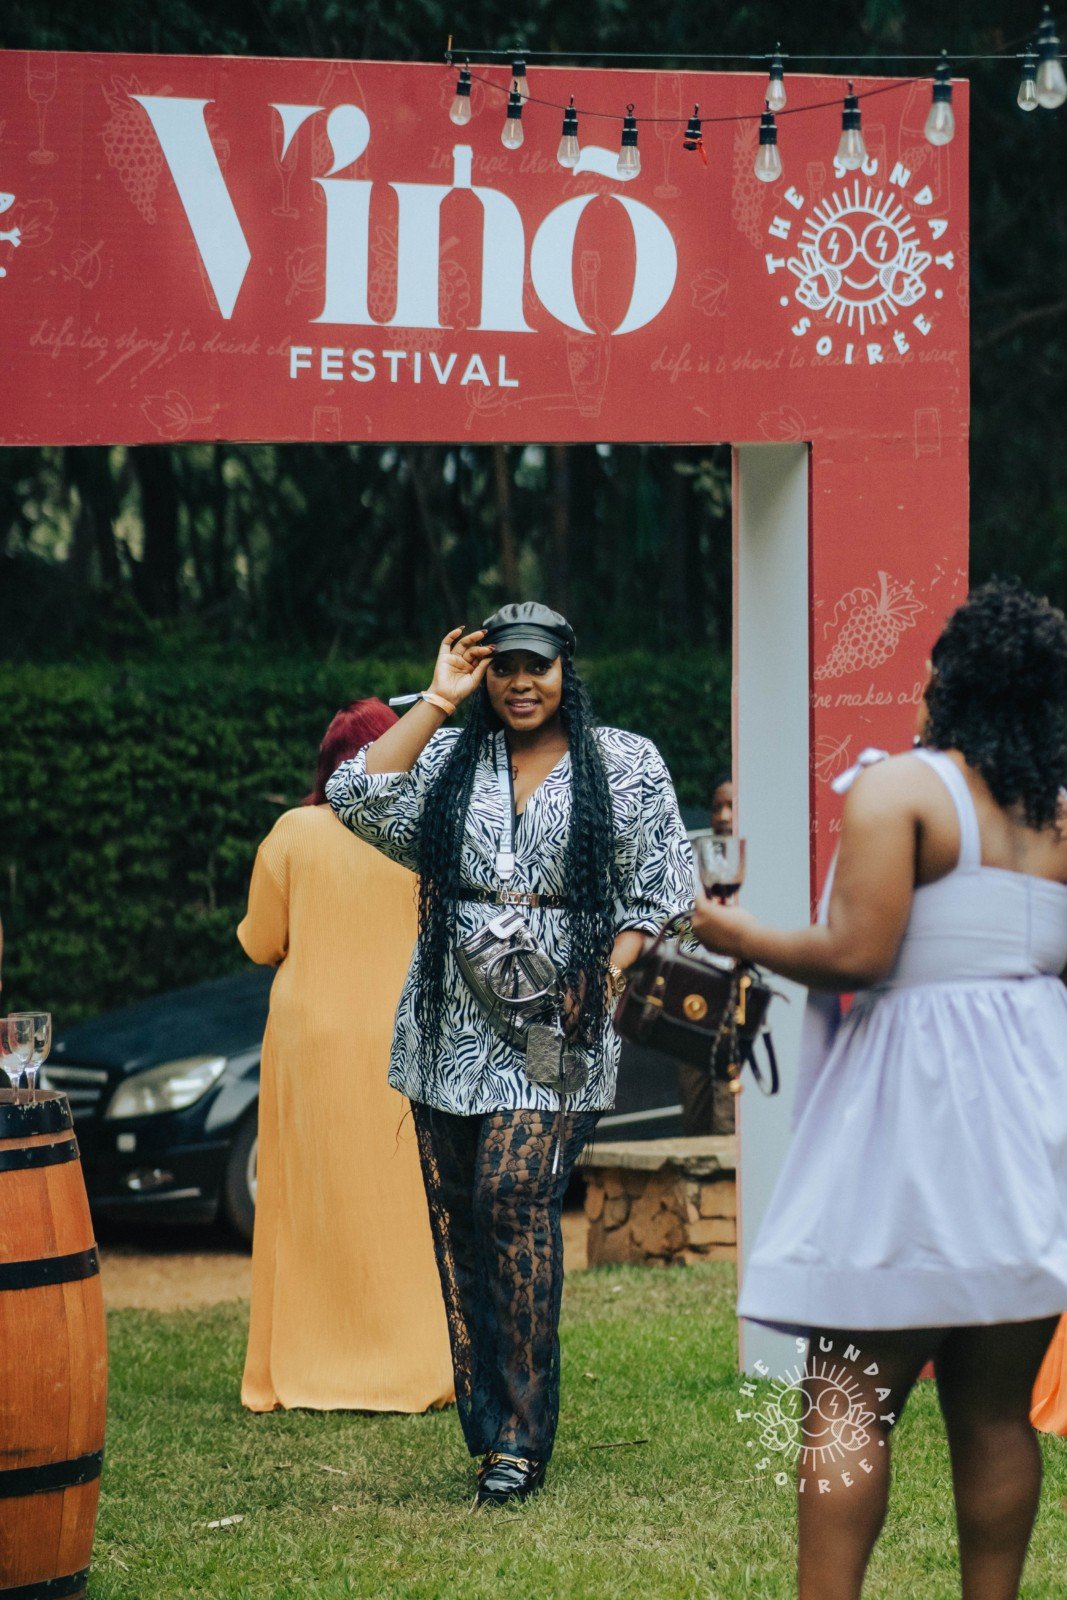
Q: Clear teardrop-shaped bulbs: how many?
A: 11